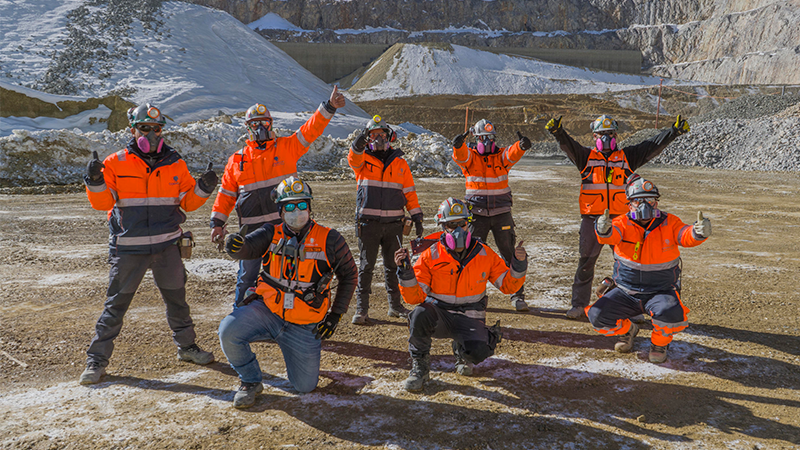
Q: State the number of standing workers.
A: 5